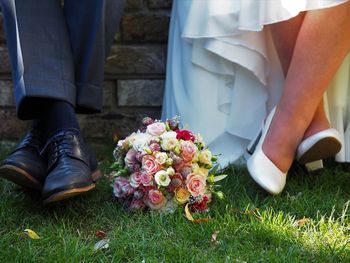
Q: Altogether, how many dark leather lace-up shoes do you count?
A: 2